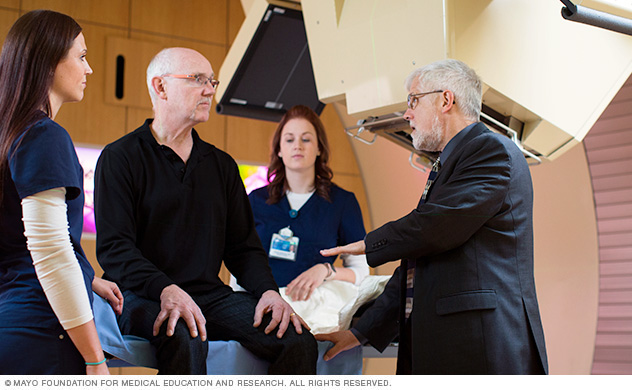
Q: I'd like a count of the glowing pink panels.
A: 2